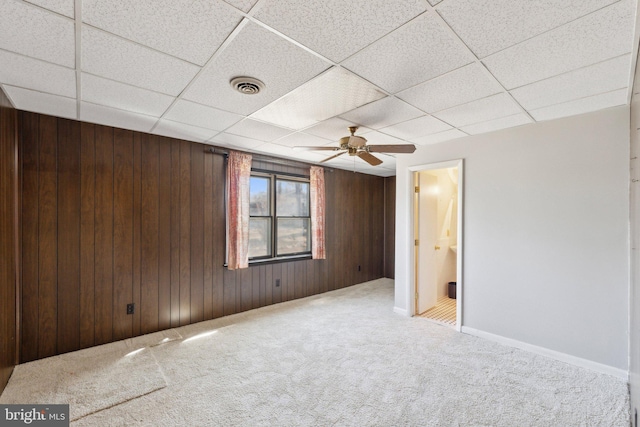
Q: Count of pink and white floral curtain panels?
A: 2